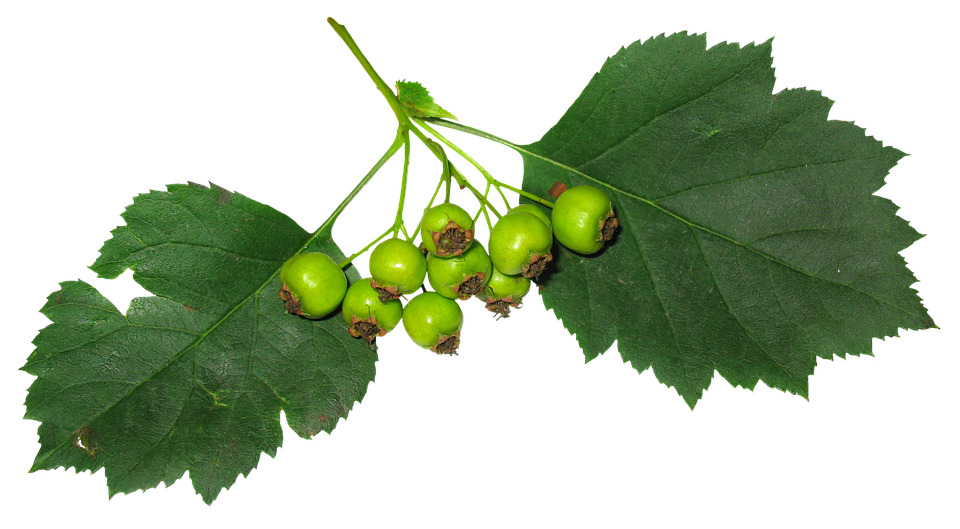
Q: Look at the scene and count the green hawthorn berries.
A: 10